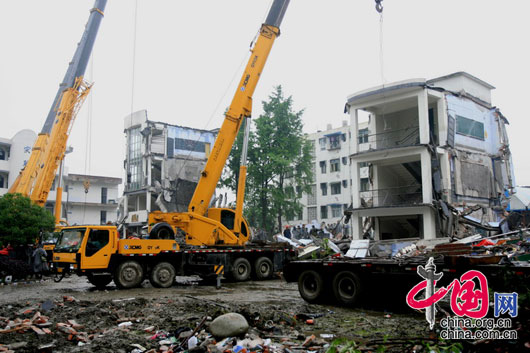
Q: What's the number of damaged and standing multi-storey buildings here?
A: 2